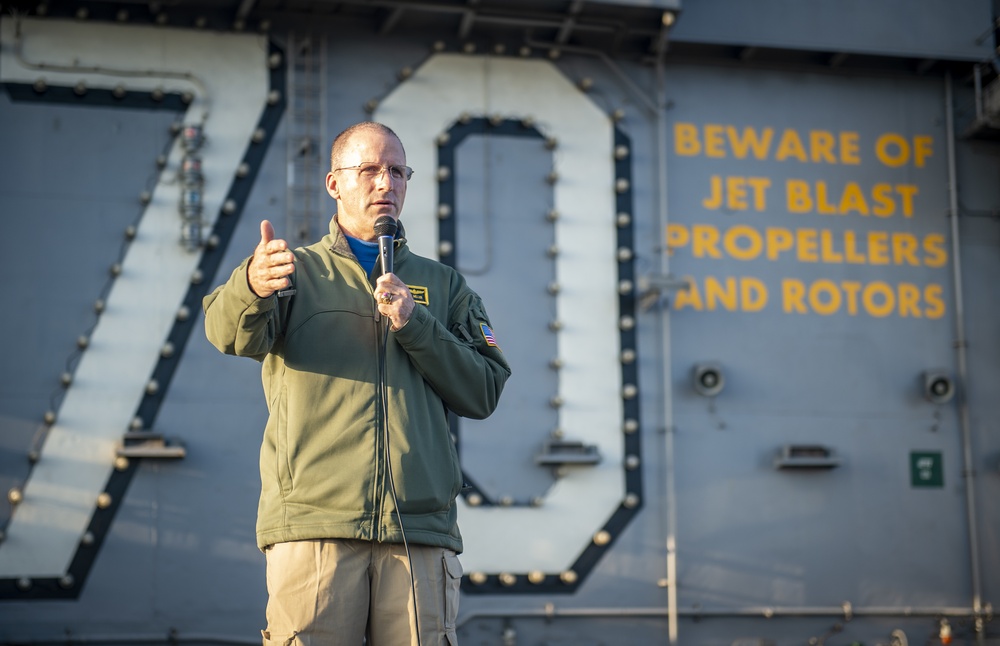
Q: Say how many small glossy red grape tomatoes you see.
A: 0